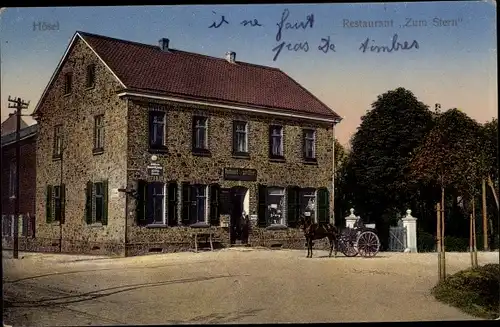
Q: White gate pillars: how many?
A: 2